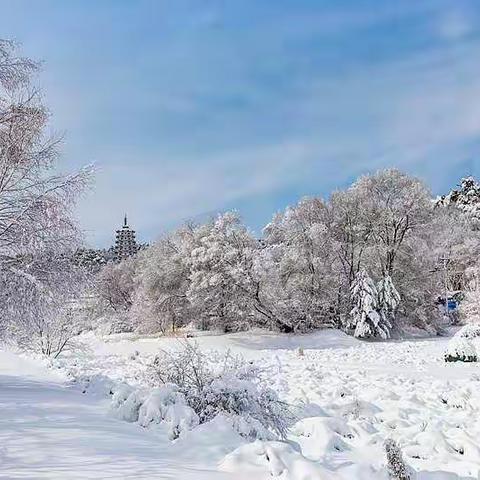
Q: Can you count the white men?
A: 0